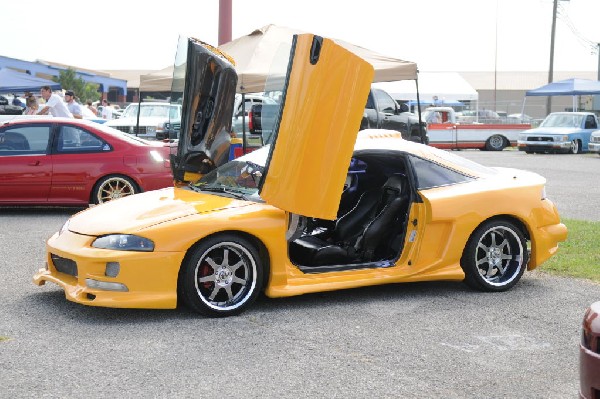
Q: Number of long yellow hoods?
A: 1